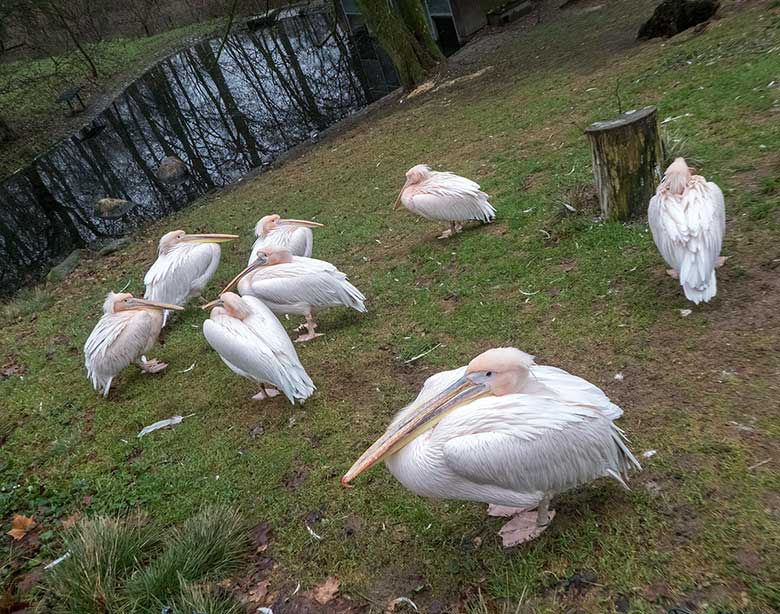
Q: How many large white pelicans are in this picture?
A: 8